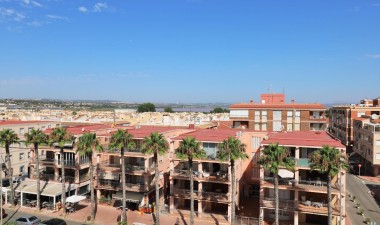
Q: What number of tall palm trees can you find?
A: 10